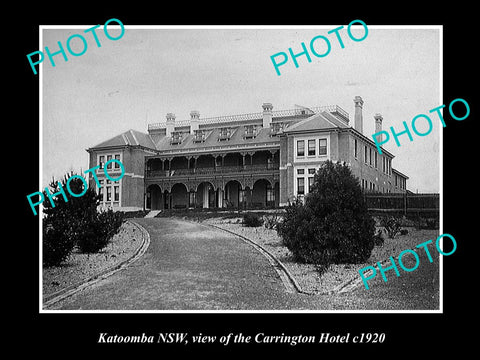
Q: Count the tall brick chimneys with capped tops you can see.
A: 5